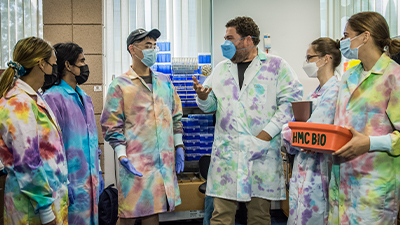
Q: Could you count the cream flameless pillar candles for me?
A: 0